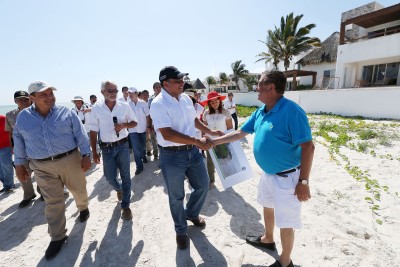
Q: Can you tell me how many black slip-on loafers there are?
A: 2